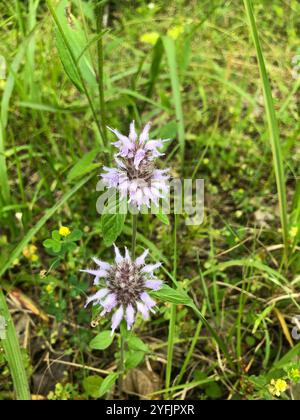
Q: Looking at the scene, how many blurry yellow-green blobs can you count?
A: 2